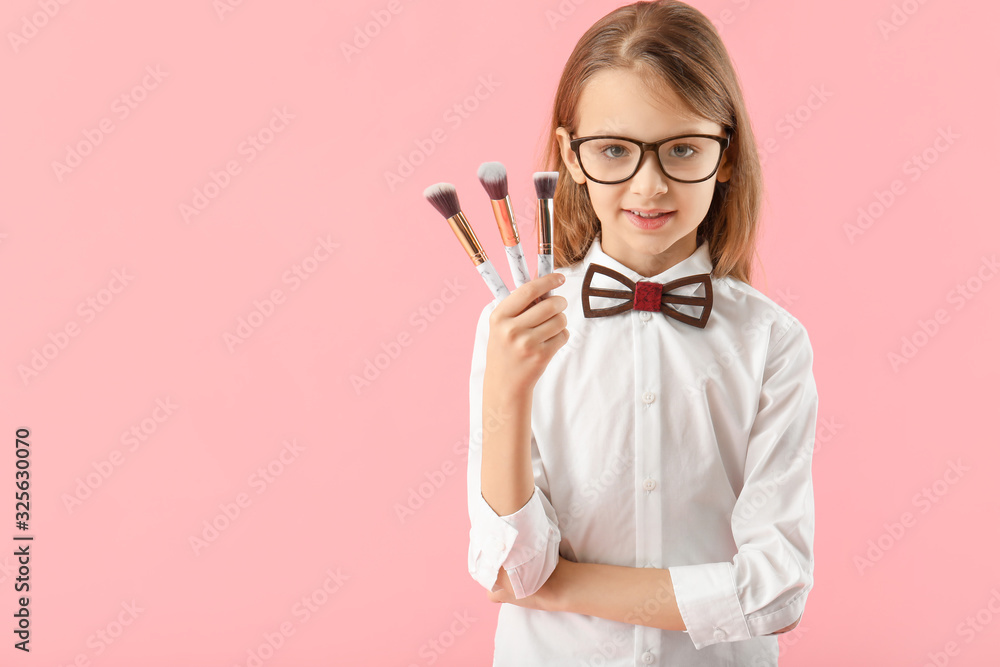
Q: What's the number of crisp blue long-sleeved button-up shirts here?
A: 0